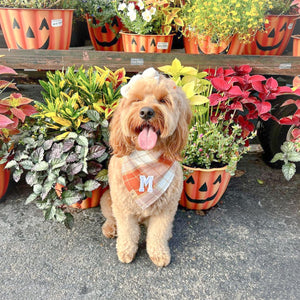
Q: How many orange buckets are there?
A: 9